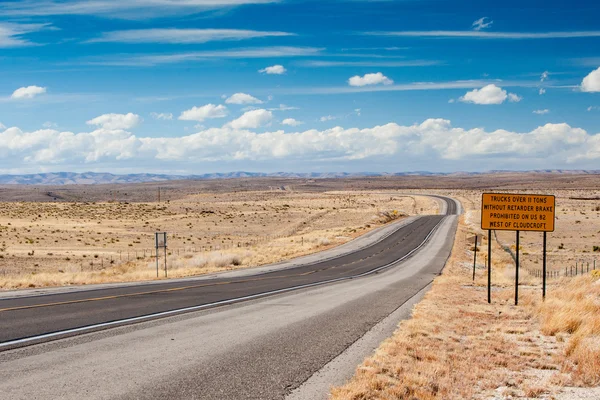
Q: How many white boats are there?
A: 0